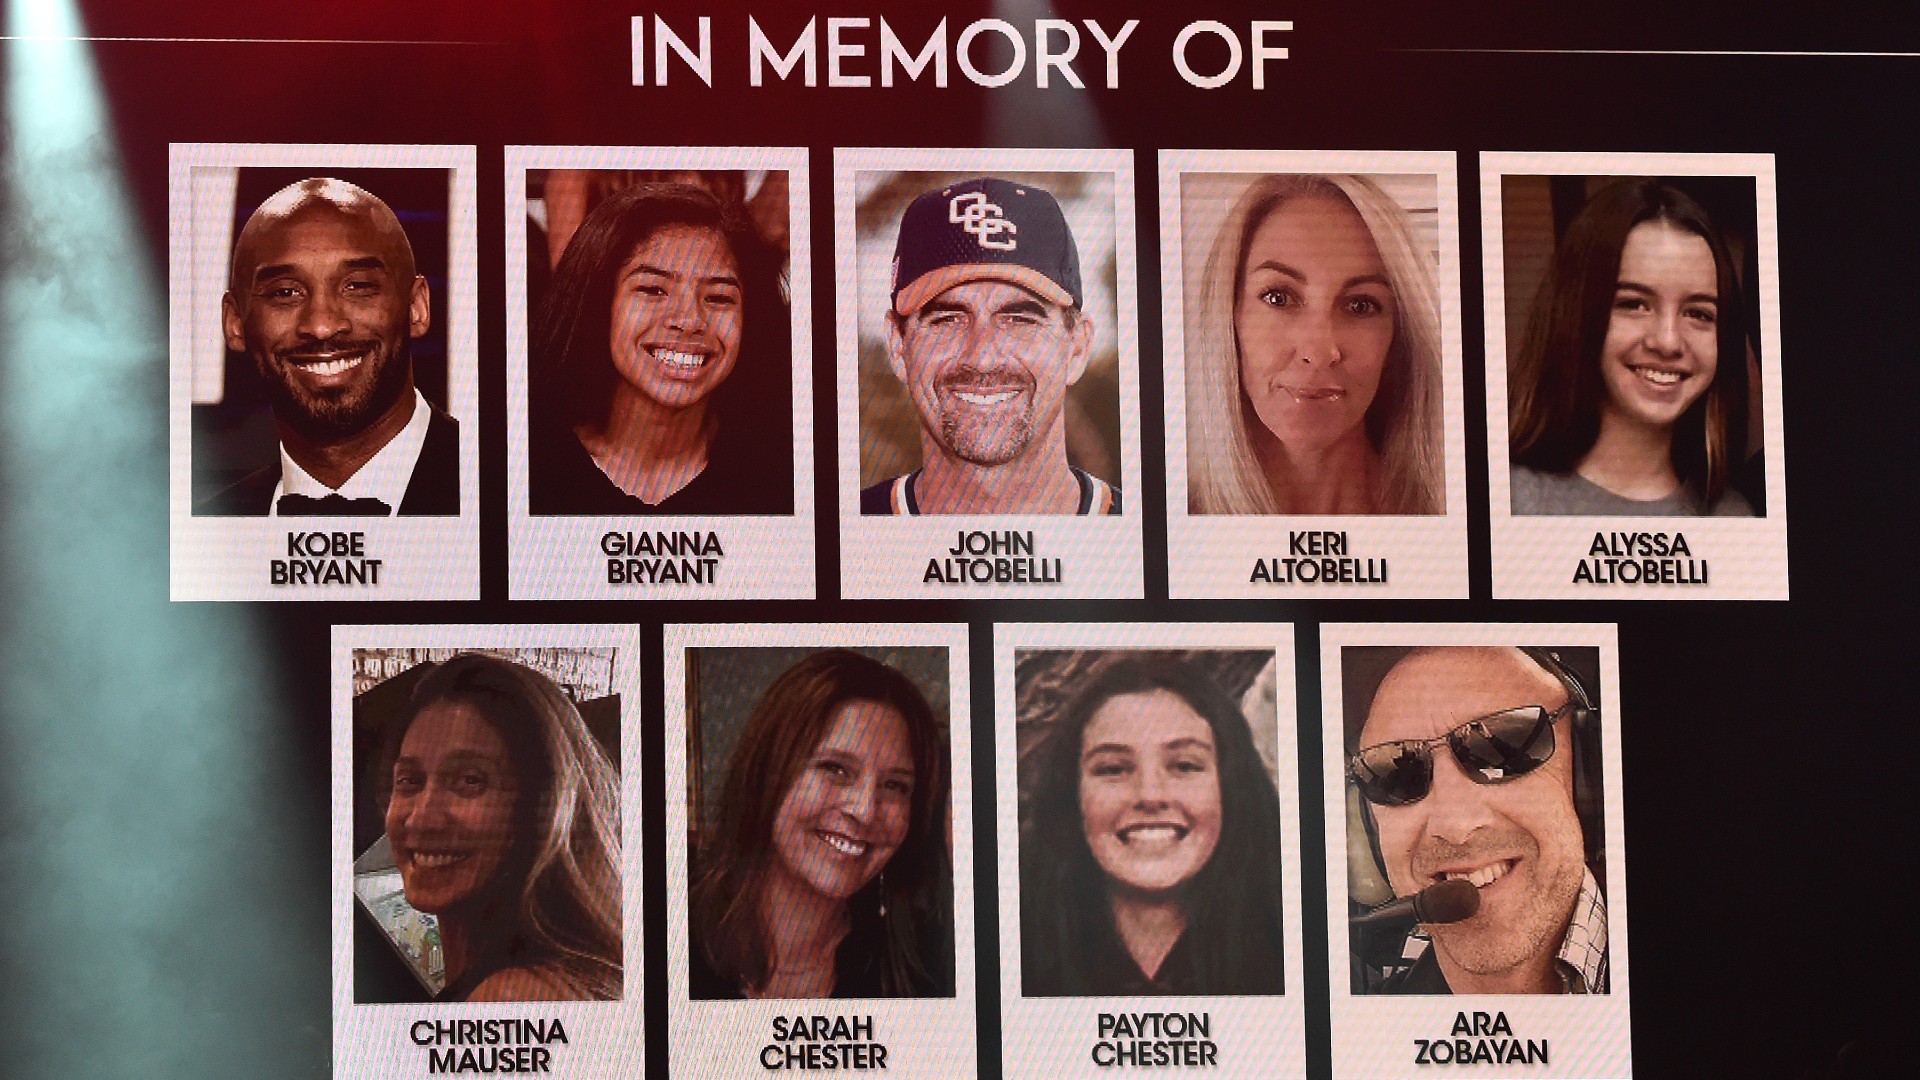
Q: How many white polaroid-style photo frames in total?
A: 9